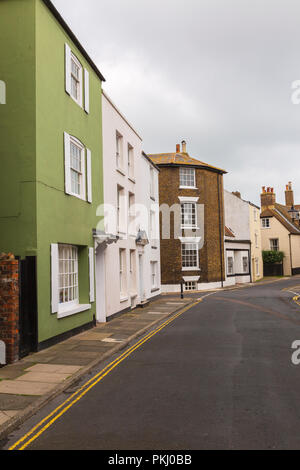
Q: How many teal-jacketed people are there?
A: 0